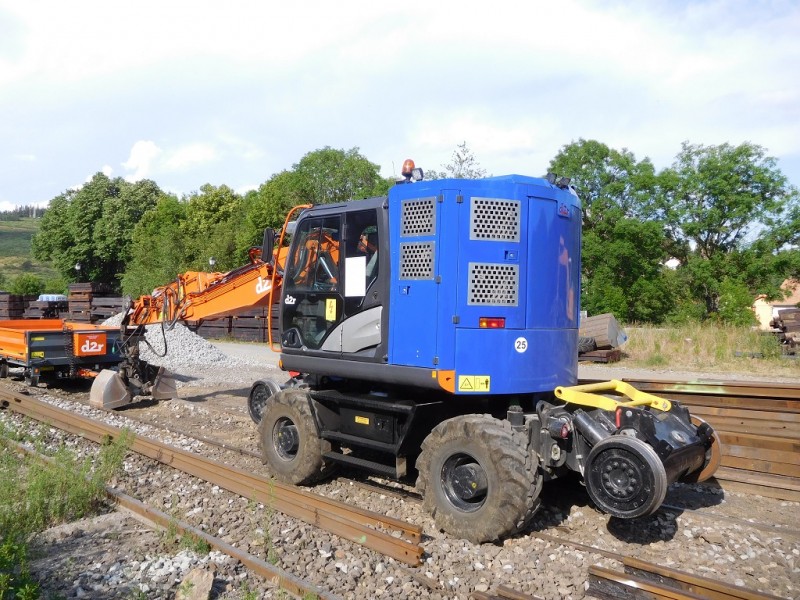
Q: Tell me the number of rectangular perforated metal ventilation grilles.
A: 4